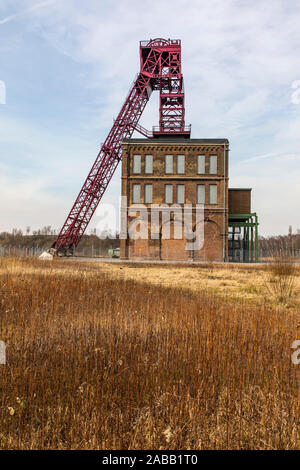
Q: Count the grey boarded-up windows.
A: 12